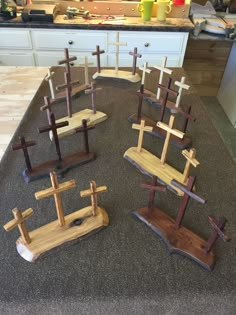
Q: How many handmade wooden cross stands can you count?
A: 9